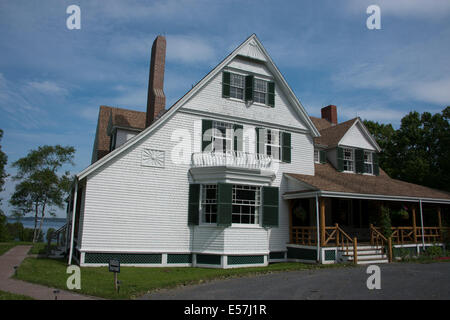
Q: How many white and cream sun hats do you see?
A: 0